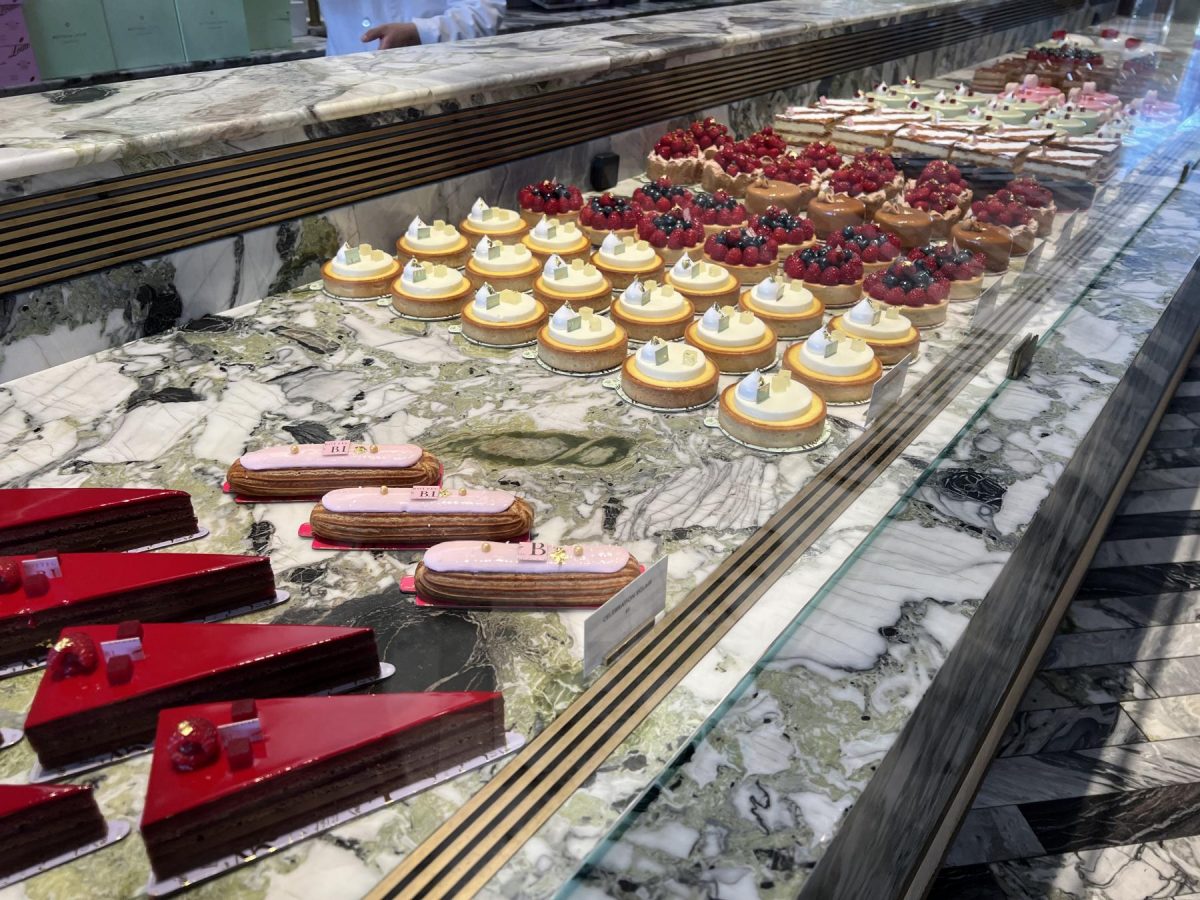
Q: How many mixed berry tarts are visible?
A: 11